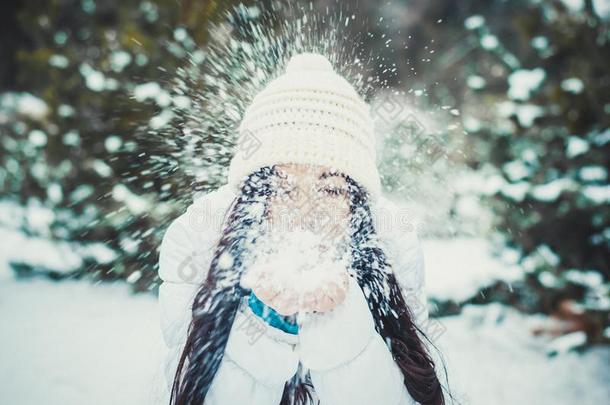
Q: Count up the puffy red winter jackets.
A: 0